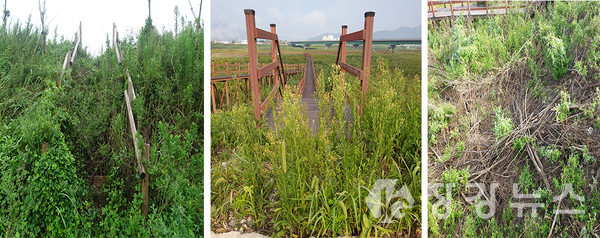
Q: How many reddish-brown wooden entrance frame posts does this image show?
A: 4